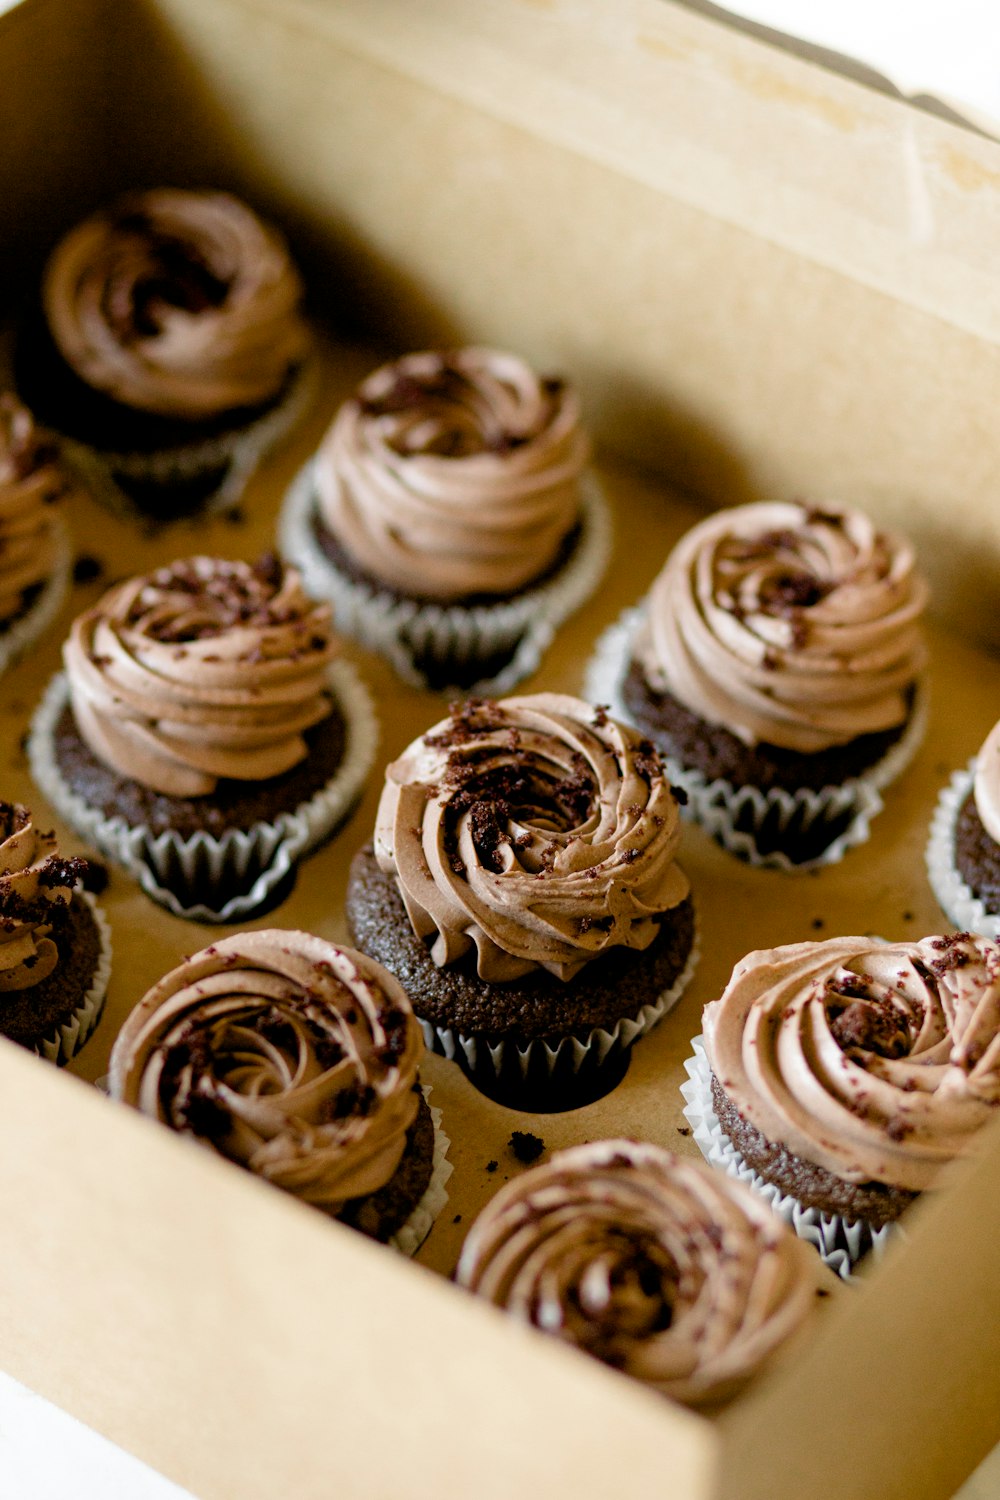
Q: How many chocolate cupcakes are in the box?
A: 11